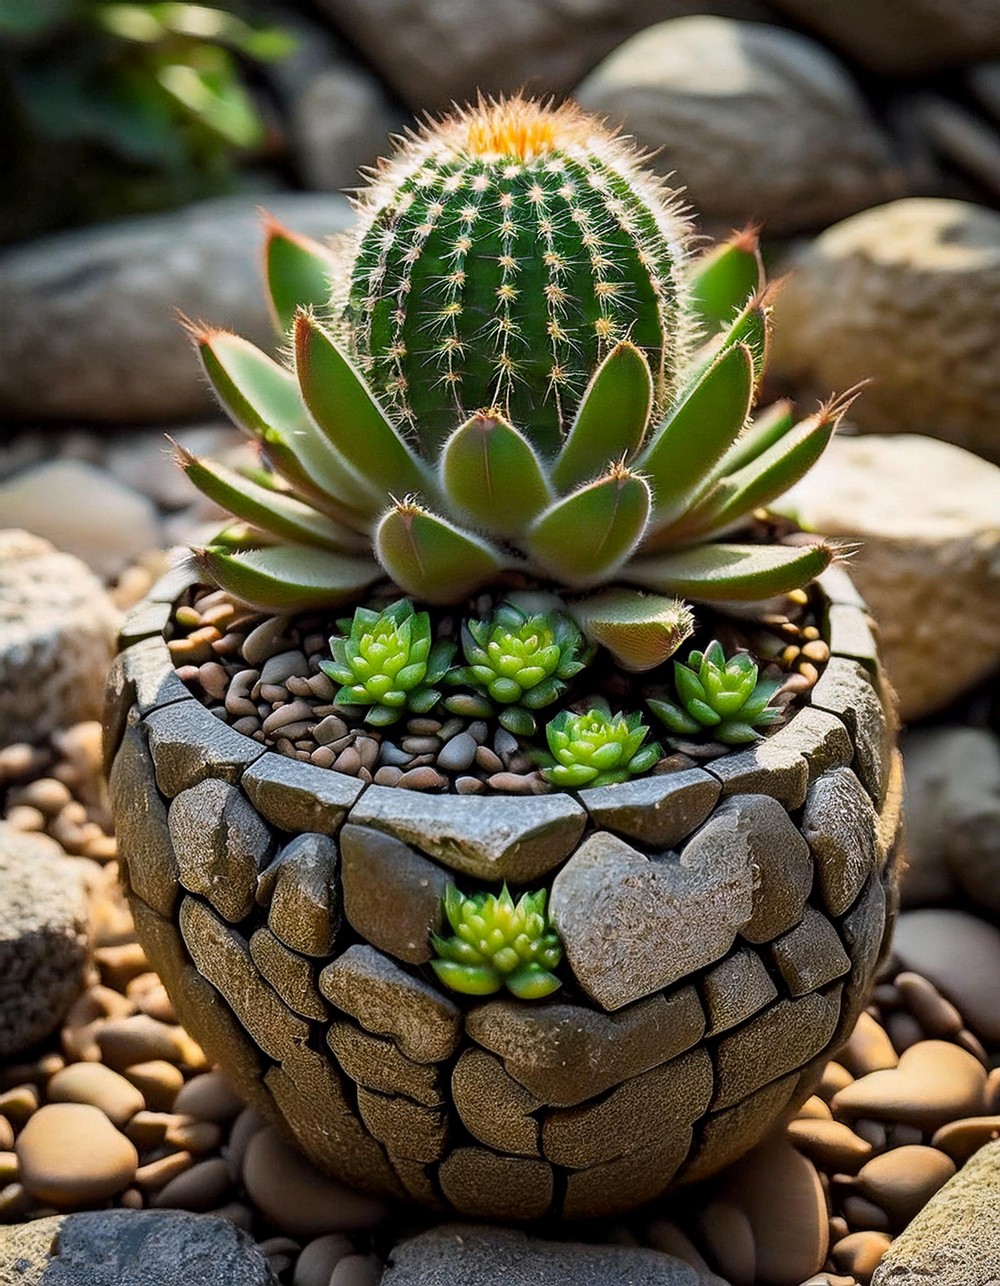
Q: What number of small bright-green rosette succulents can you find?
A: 5